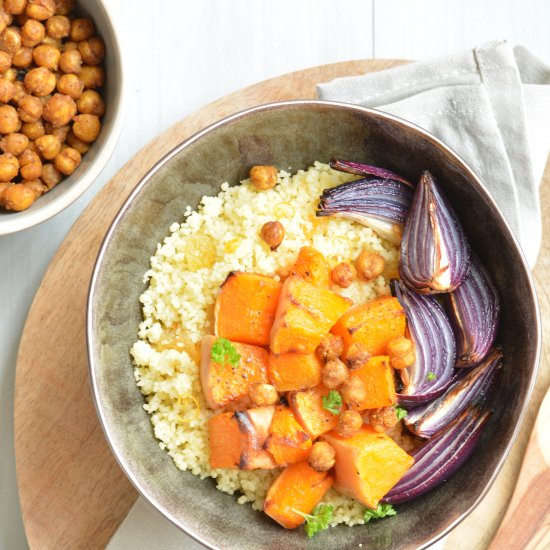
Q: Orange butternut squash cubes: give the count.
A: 12